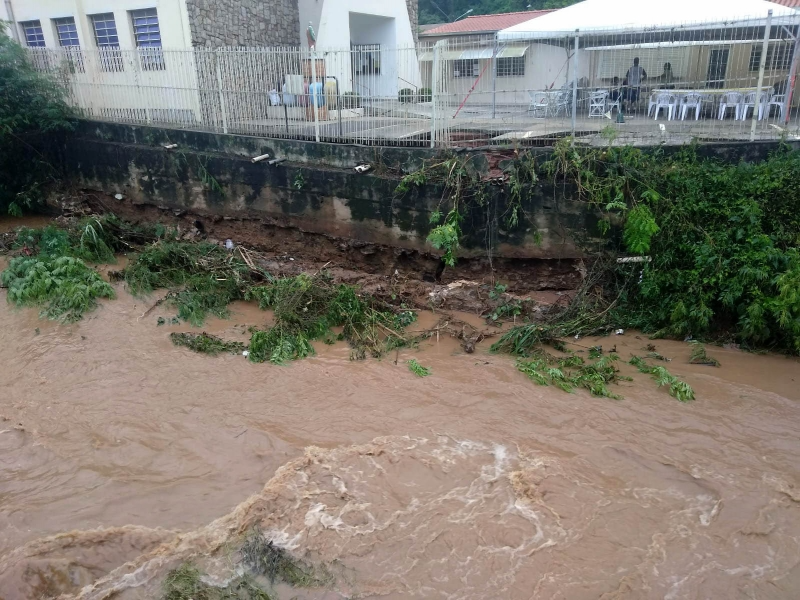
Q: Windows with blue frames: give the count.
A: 4